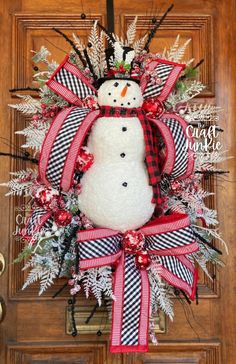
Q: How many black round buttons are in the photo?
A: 3